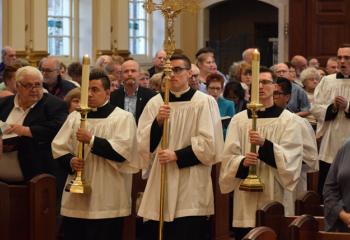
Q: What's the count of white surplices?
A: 5